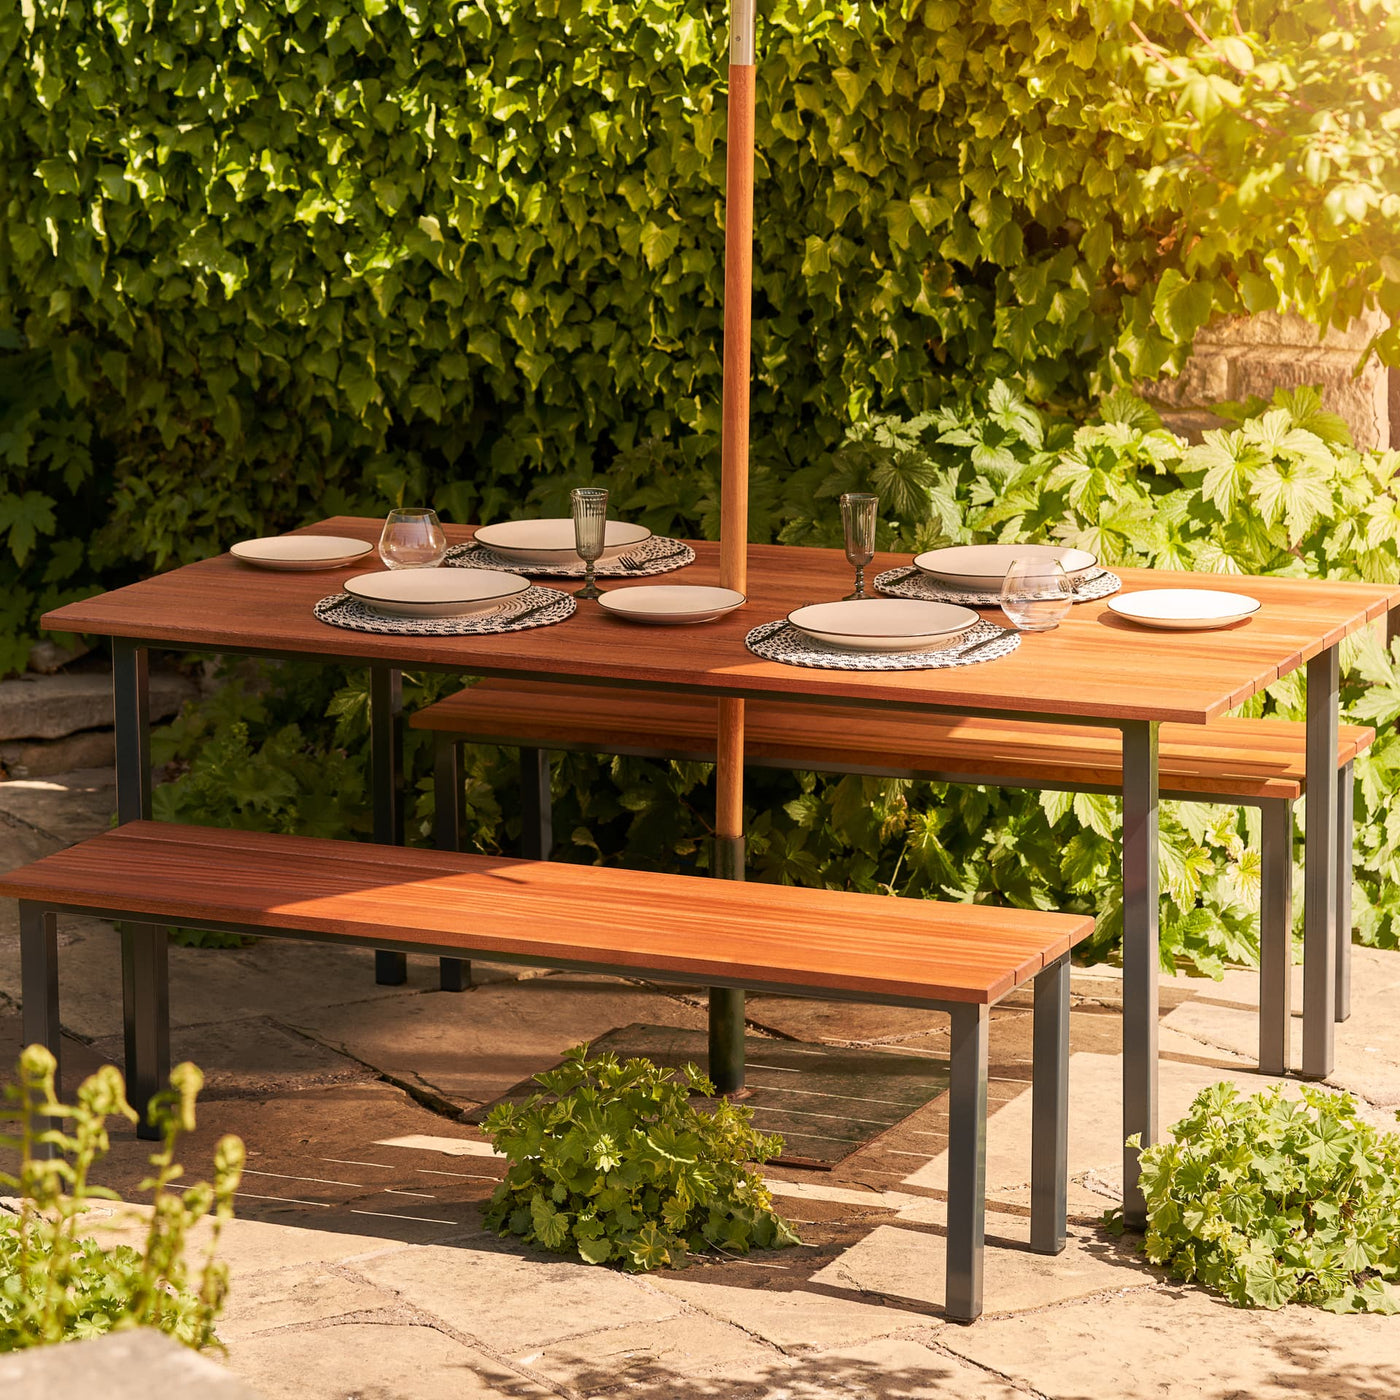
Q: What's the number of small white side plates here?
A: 3